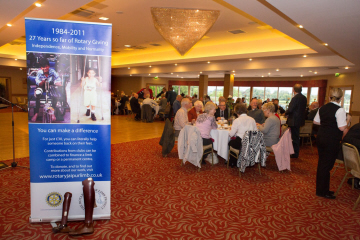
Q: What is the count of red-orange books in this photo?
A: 0